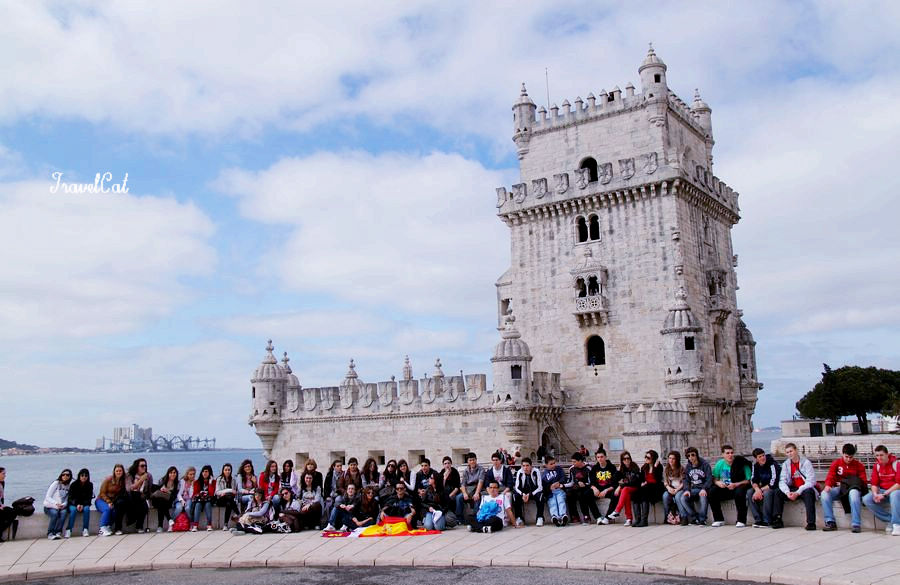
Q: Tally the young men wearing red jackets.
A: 2